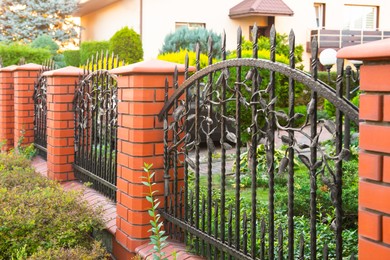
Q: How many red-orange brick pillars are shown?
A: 5